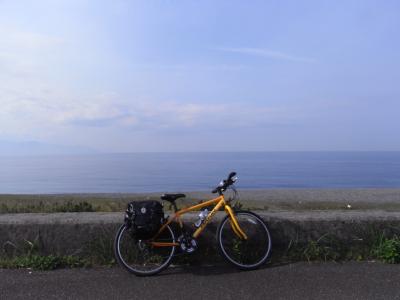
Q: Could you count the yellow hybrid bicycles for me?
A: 1